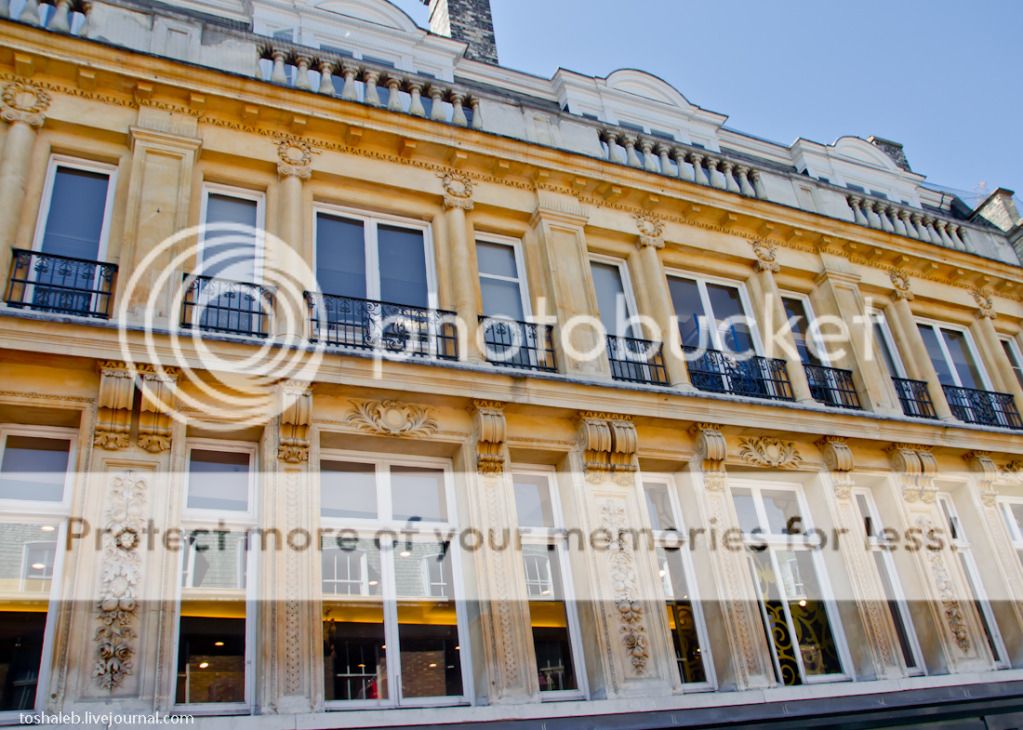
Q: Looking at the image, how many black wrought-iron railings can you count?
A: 9